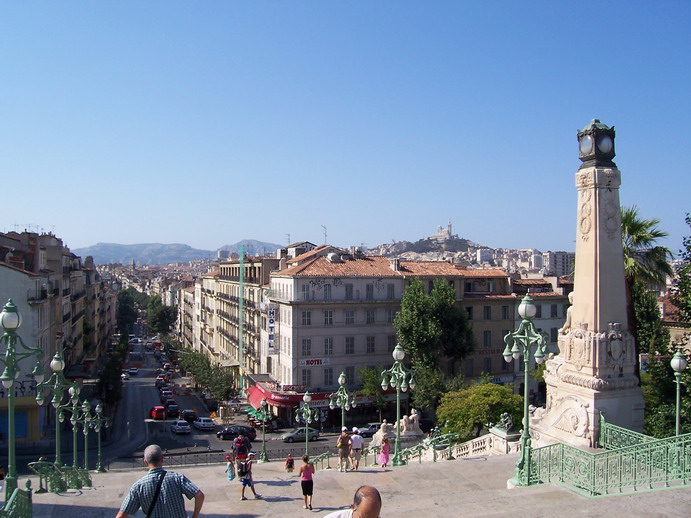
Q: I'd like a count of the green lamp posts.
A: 11